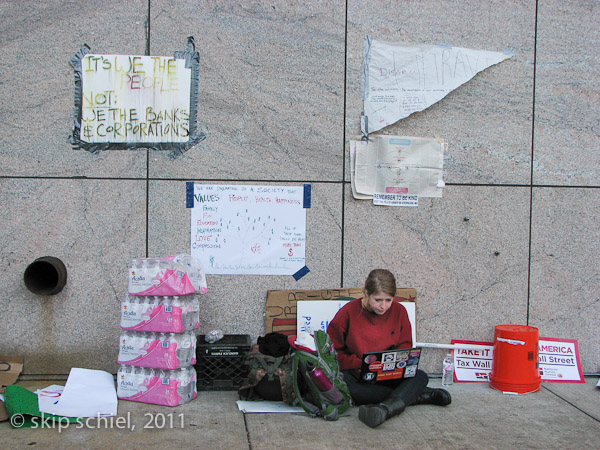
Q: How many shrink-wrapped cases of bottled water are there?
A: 4